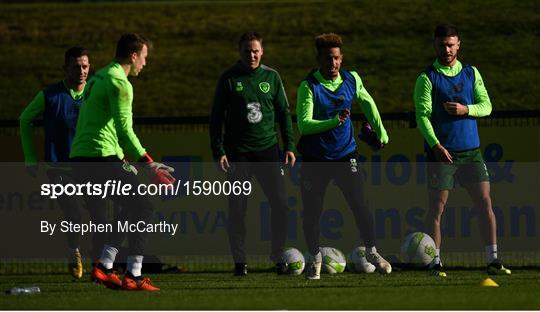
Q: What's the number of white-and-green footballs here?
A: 4